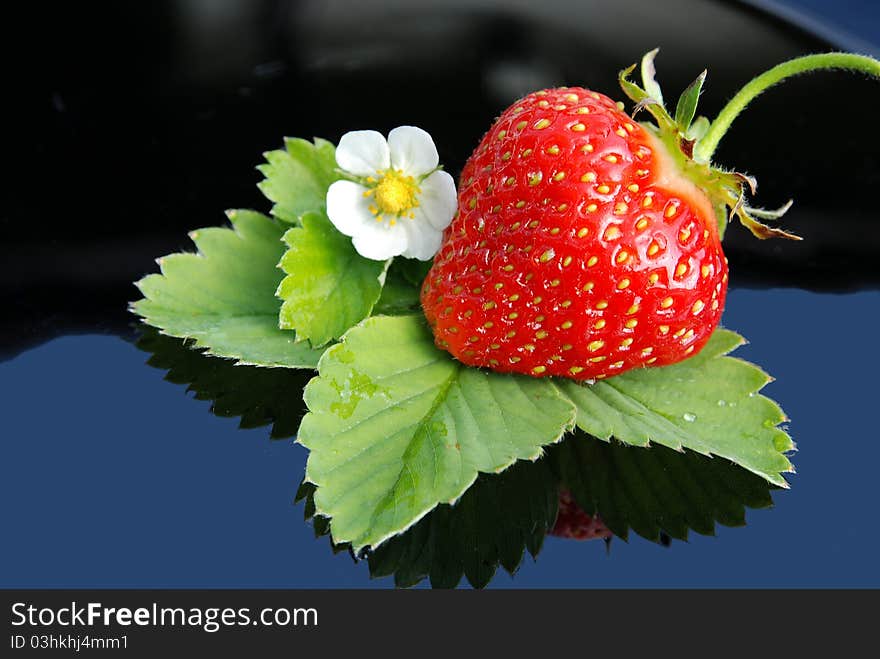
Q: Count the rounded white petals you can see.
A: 6